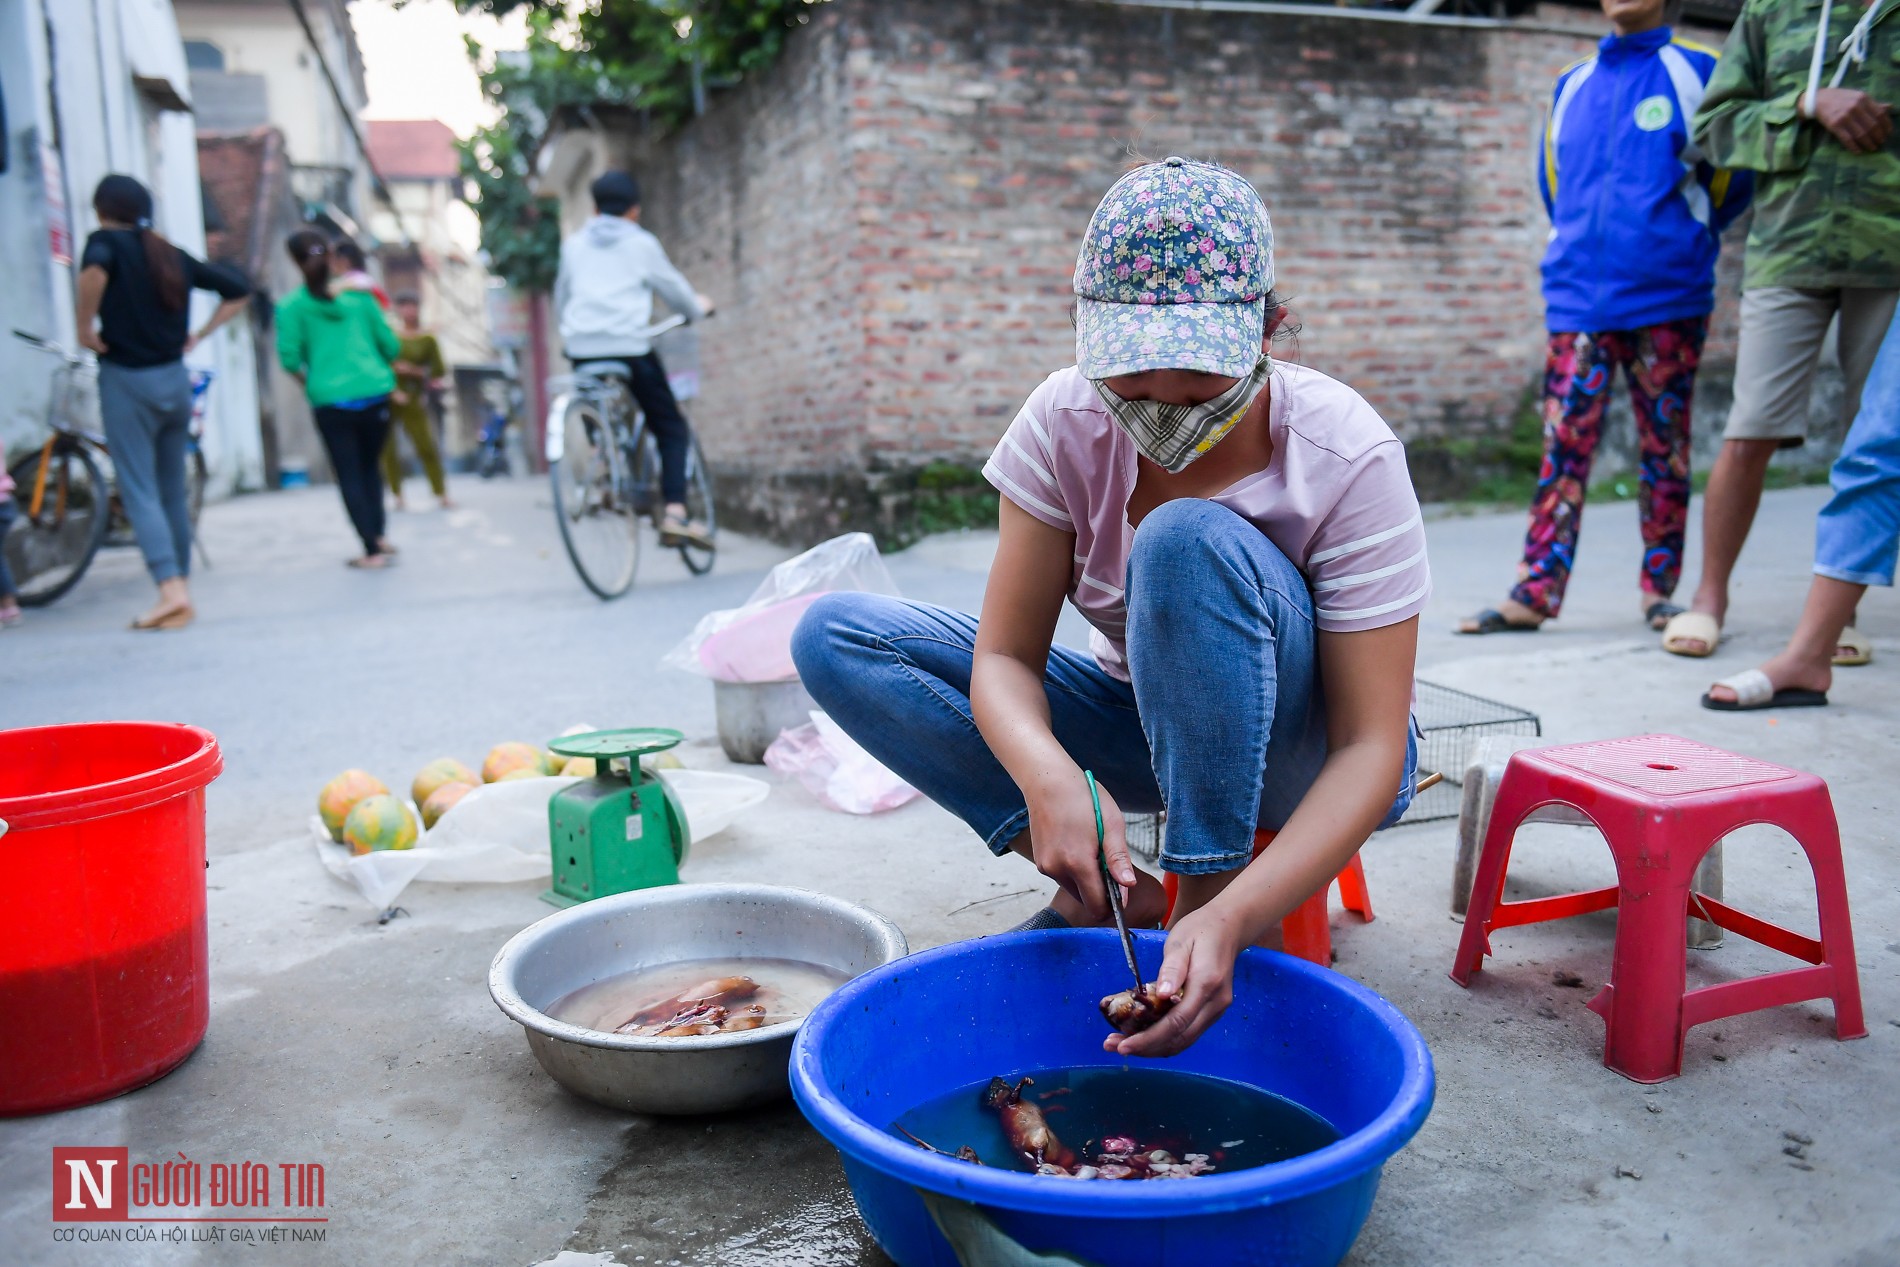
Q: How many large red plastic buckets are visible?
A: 1